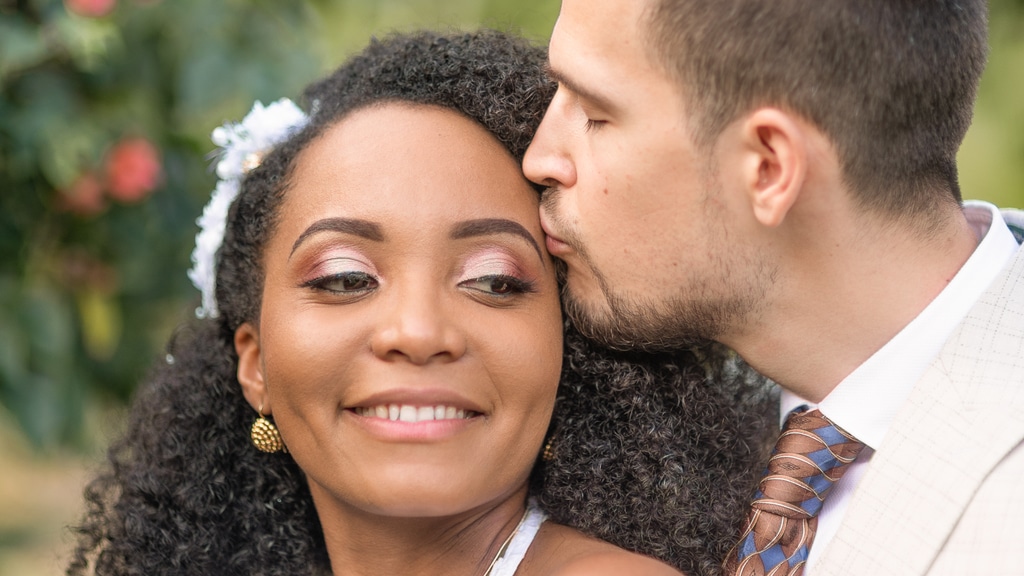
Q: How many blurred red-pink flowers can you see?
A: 3